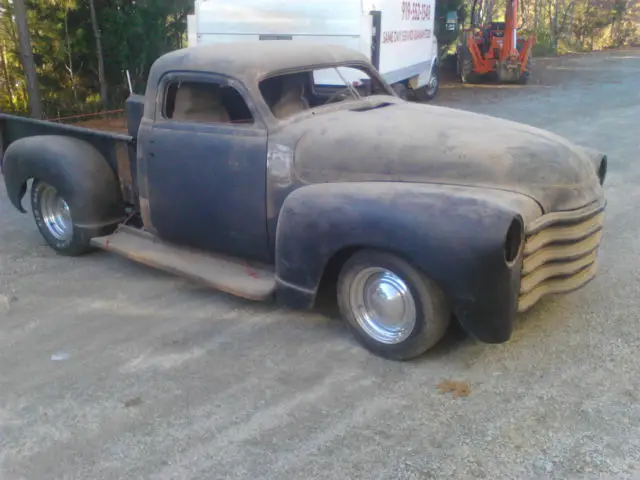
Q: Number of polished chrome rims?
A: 2